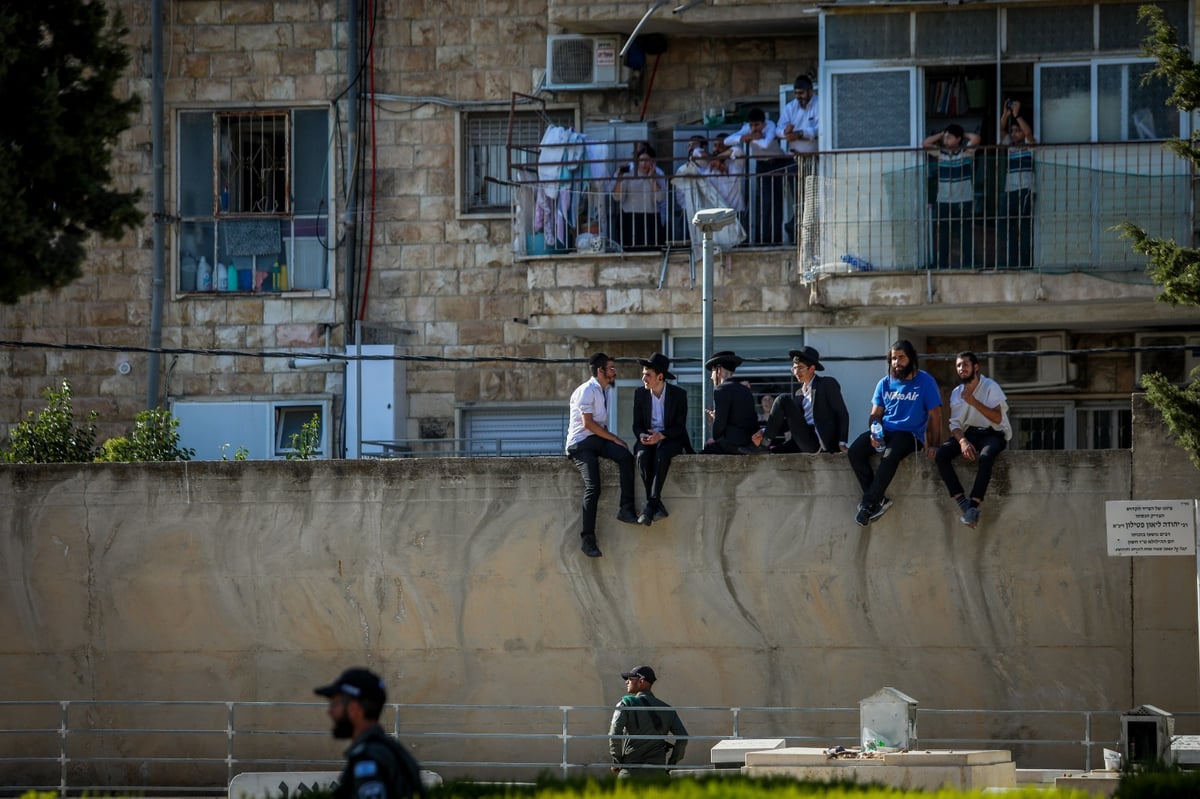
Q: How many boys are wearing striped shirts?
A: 2